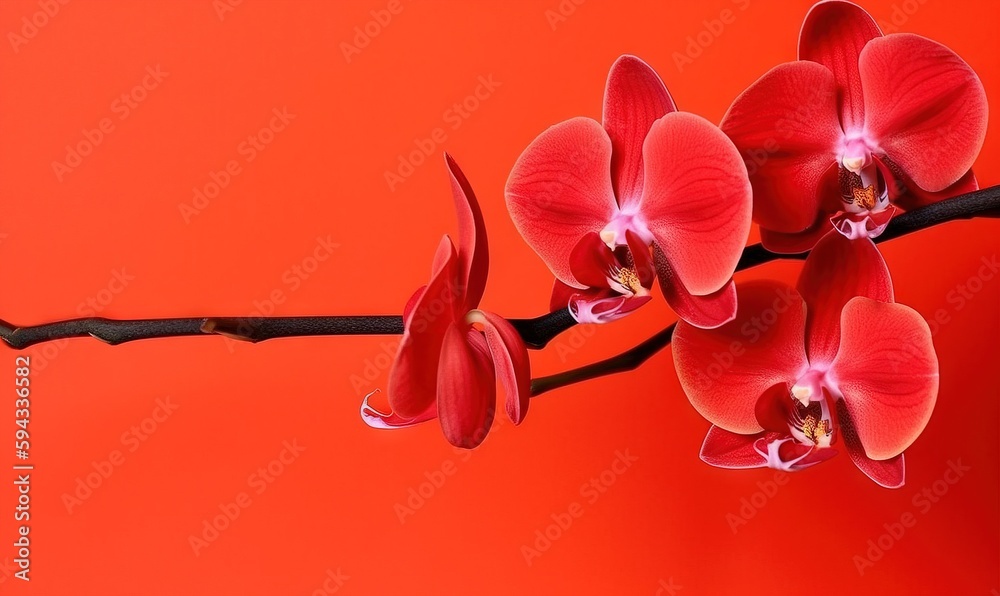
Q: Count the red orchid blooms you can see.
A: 4